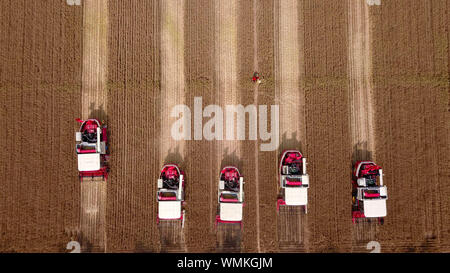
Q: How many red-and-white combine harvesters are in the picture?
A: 5